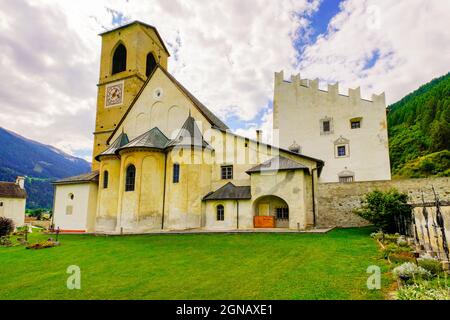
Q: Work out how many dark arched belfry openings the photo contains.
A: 2